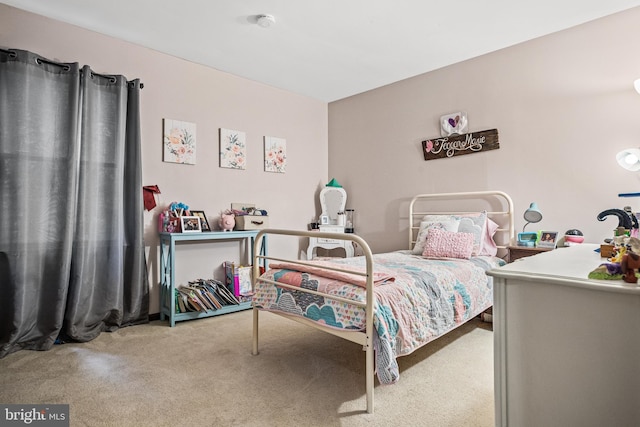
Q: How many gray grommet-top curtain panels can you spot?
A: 2